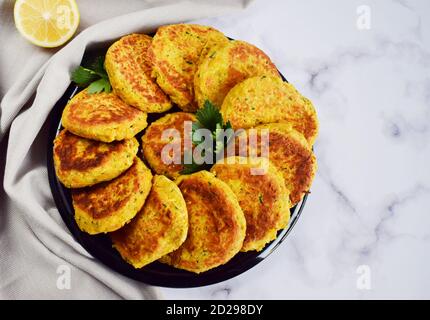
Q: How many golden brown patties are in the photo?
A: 12